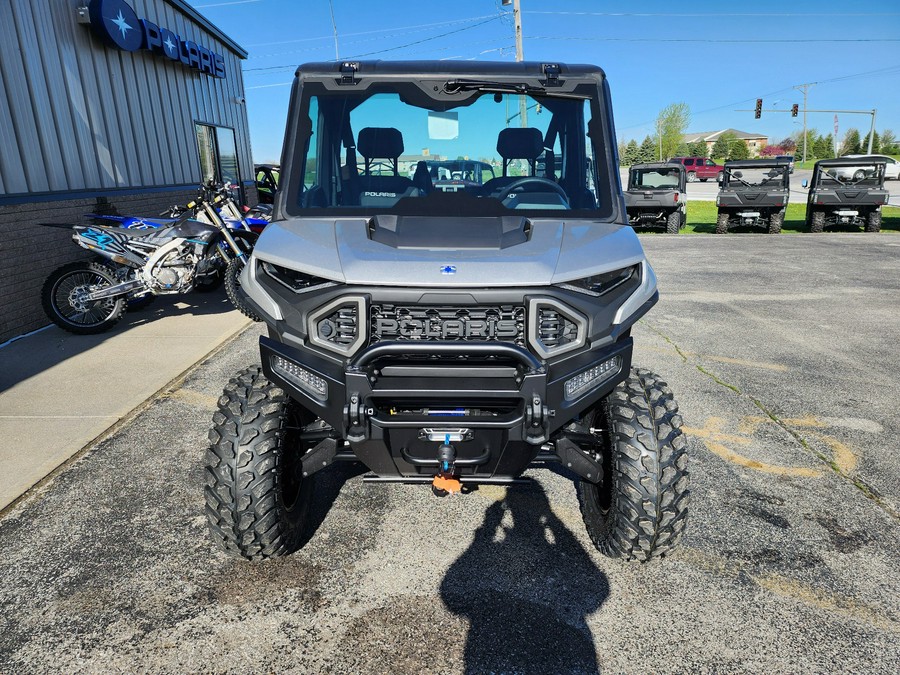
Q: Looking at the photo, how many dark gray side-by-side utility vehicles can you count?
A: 3